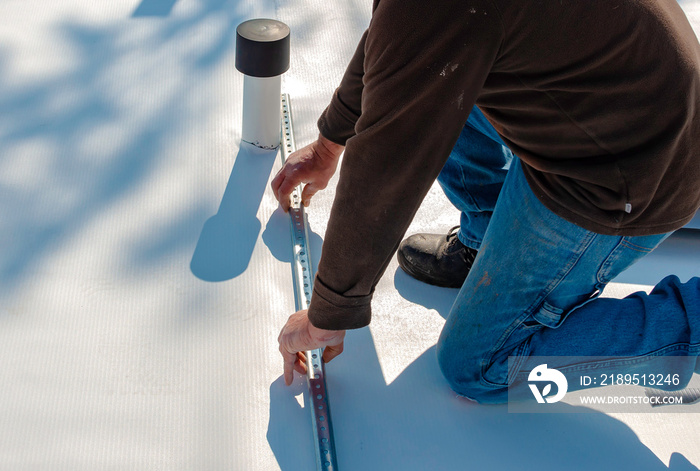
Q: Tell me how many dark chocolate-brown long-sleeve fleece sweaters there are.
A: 1